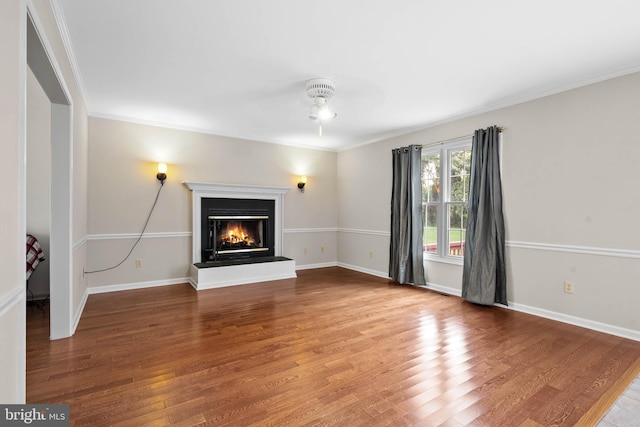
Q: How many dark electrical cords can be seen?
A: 1